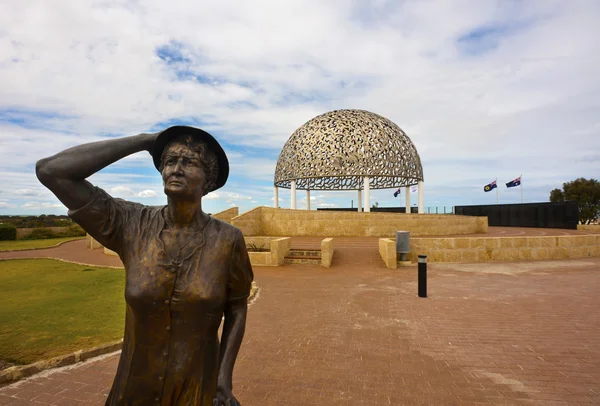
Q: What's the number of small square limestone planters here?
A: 1